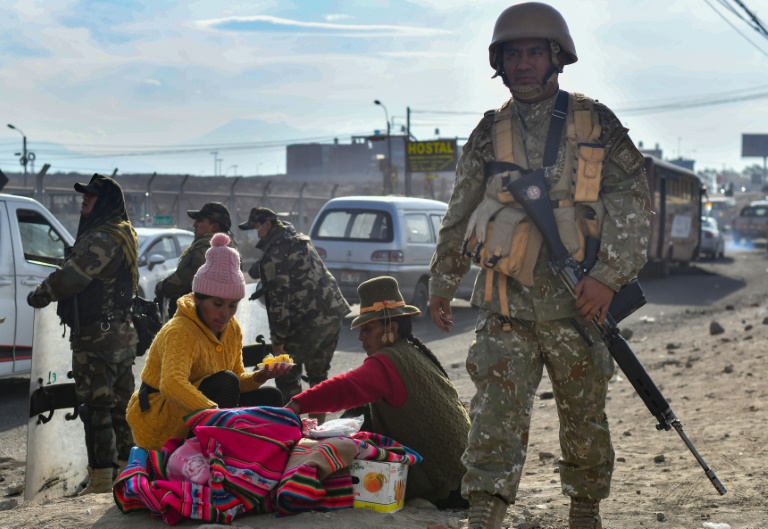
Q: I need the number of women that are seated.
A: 2